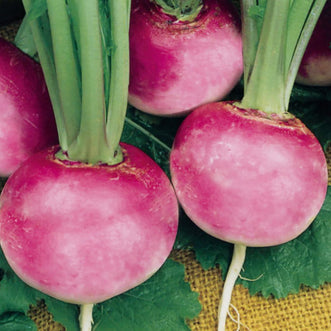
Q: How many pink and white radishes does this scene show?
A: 5